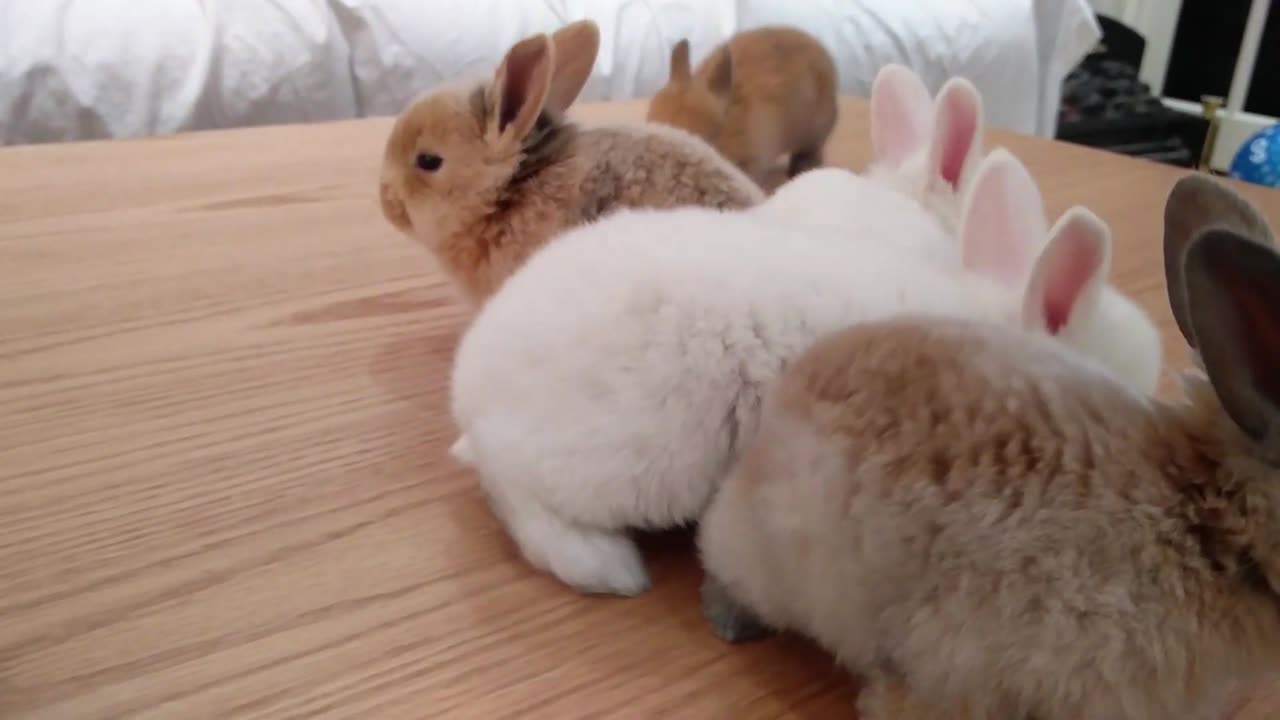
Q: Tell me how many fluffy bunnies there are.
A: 5